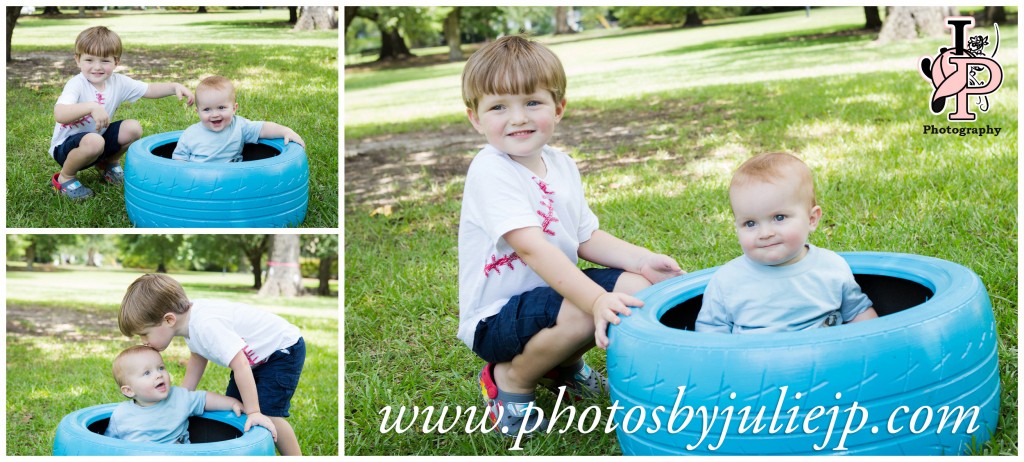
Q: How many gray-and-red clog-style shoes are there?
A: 4